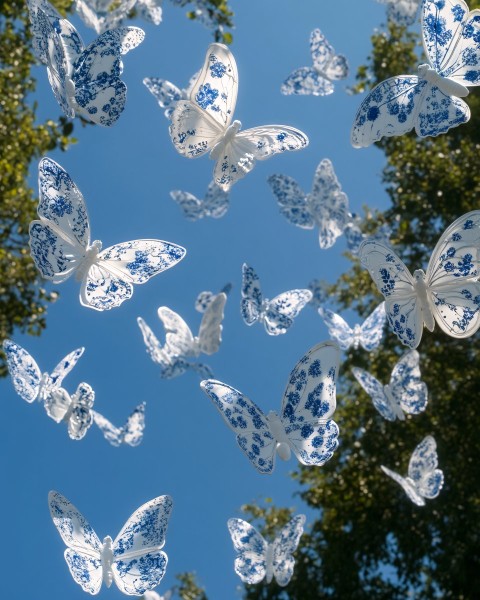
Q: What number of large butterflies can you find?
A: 7